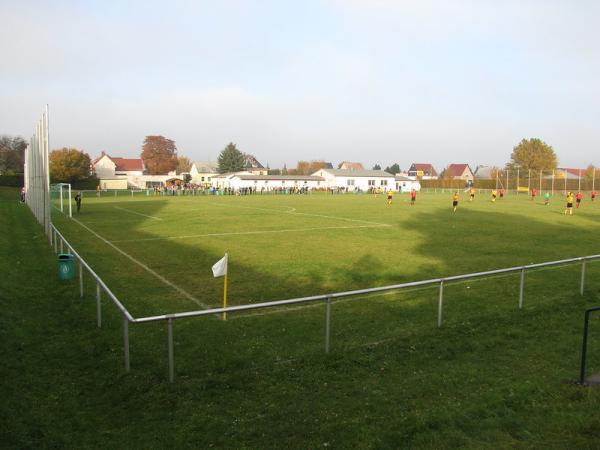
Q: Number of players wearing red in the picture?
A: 5